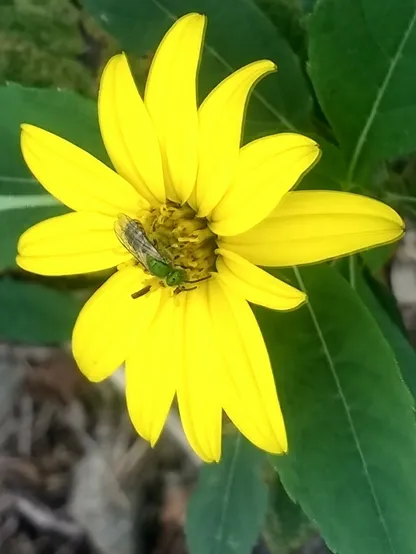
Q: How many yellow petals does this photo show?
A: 12